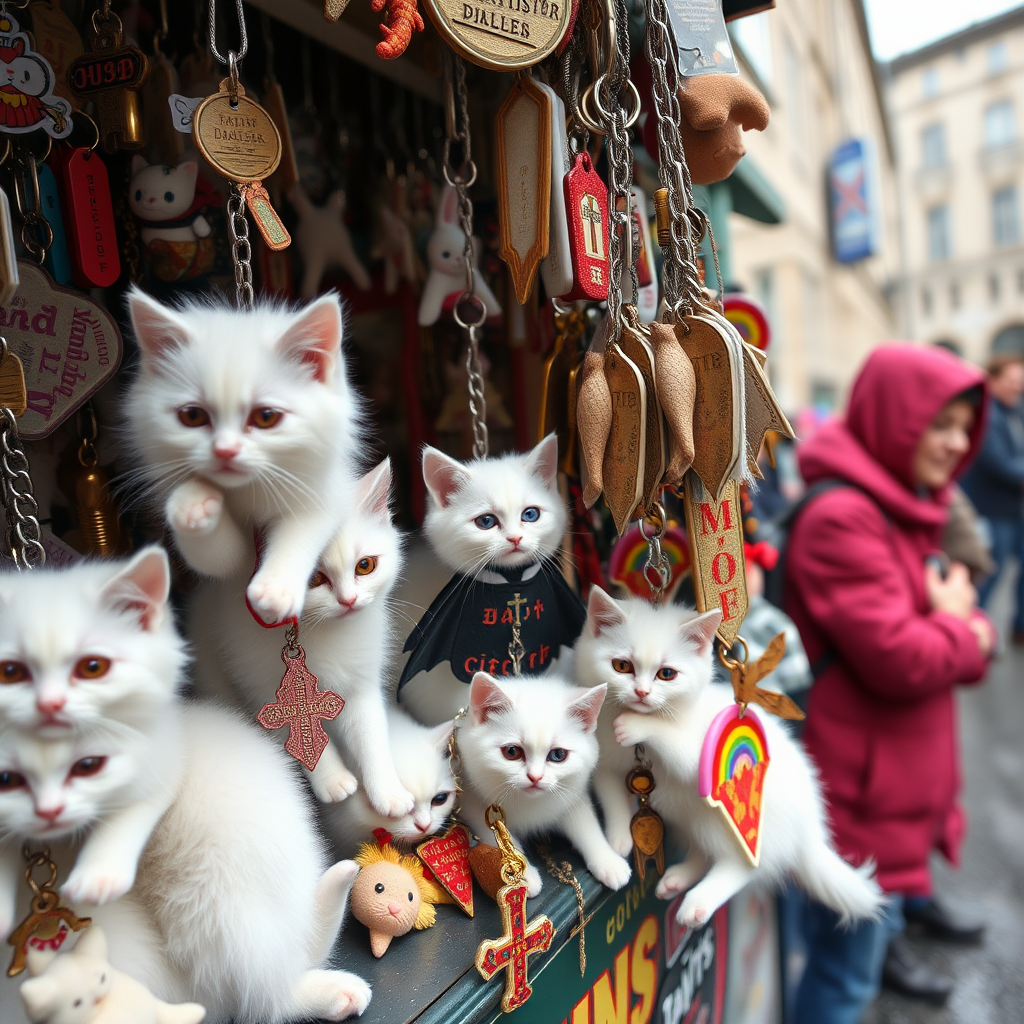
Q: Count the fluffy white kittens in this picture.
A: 8